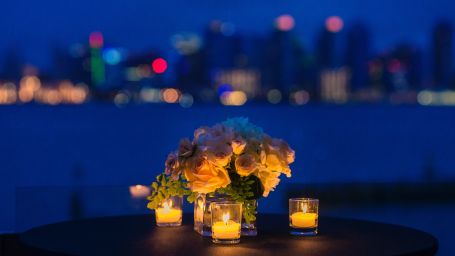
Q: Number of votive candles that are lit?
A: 3